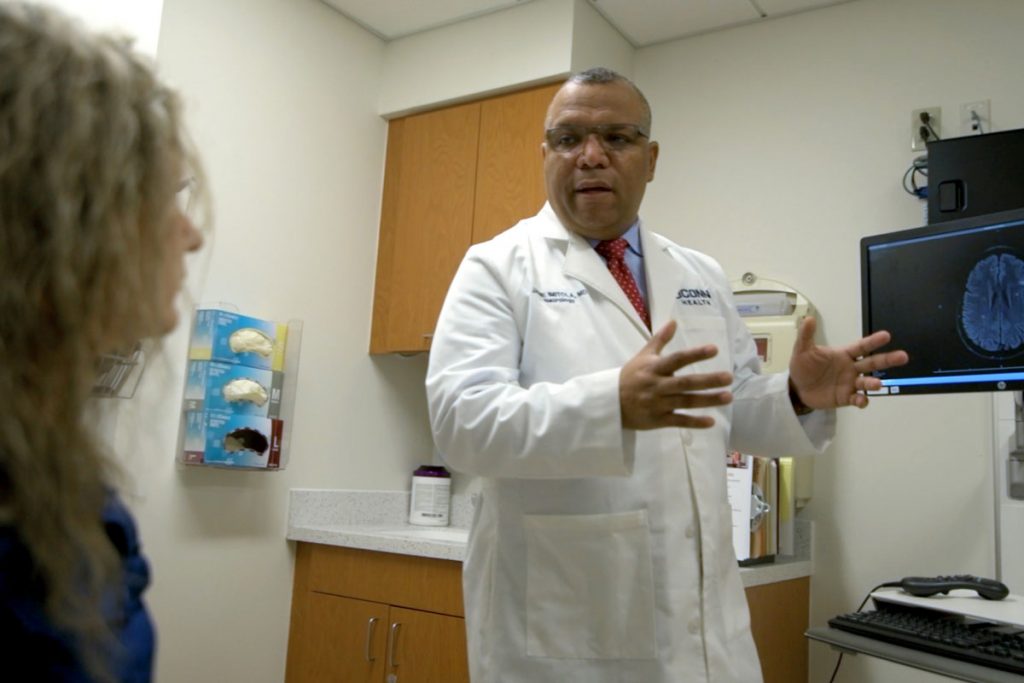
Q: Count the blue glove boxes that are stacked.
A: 3